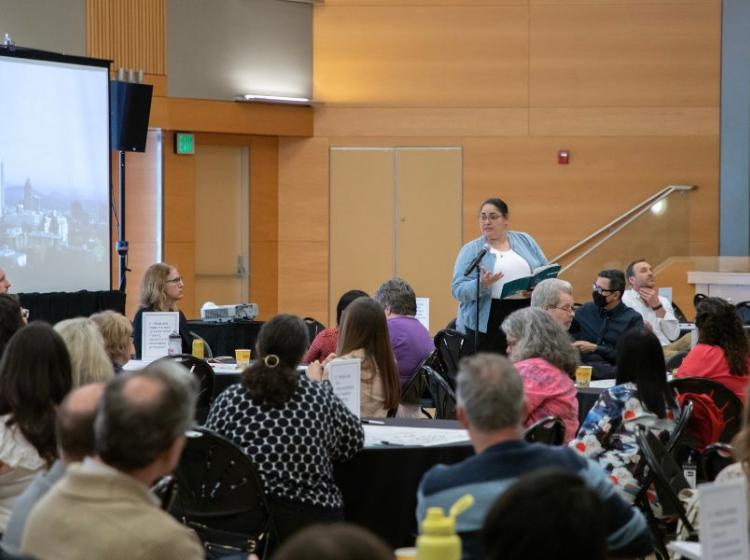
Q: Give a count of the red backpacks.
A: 1